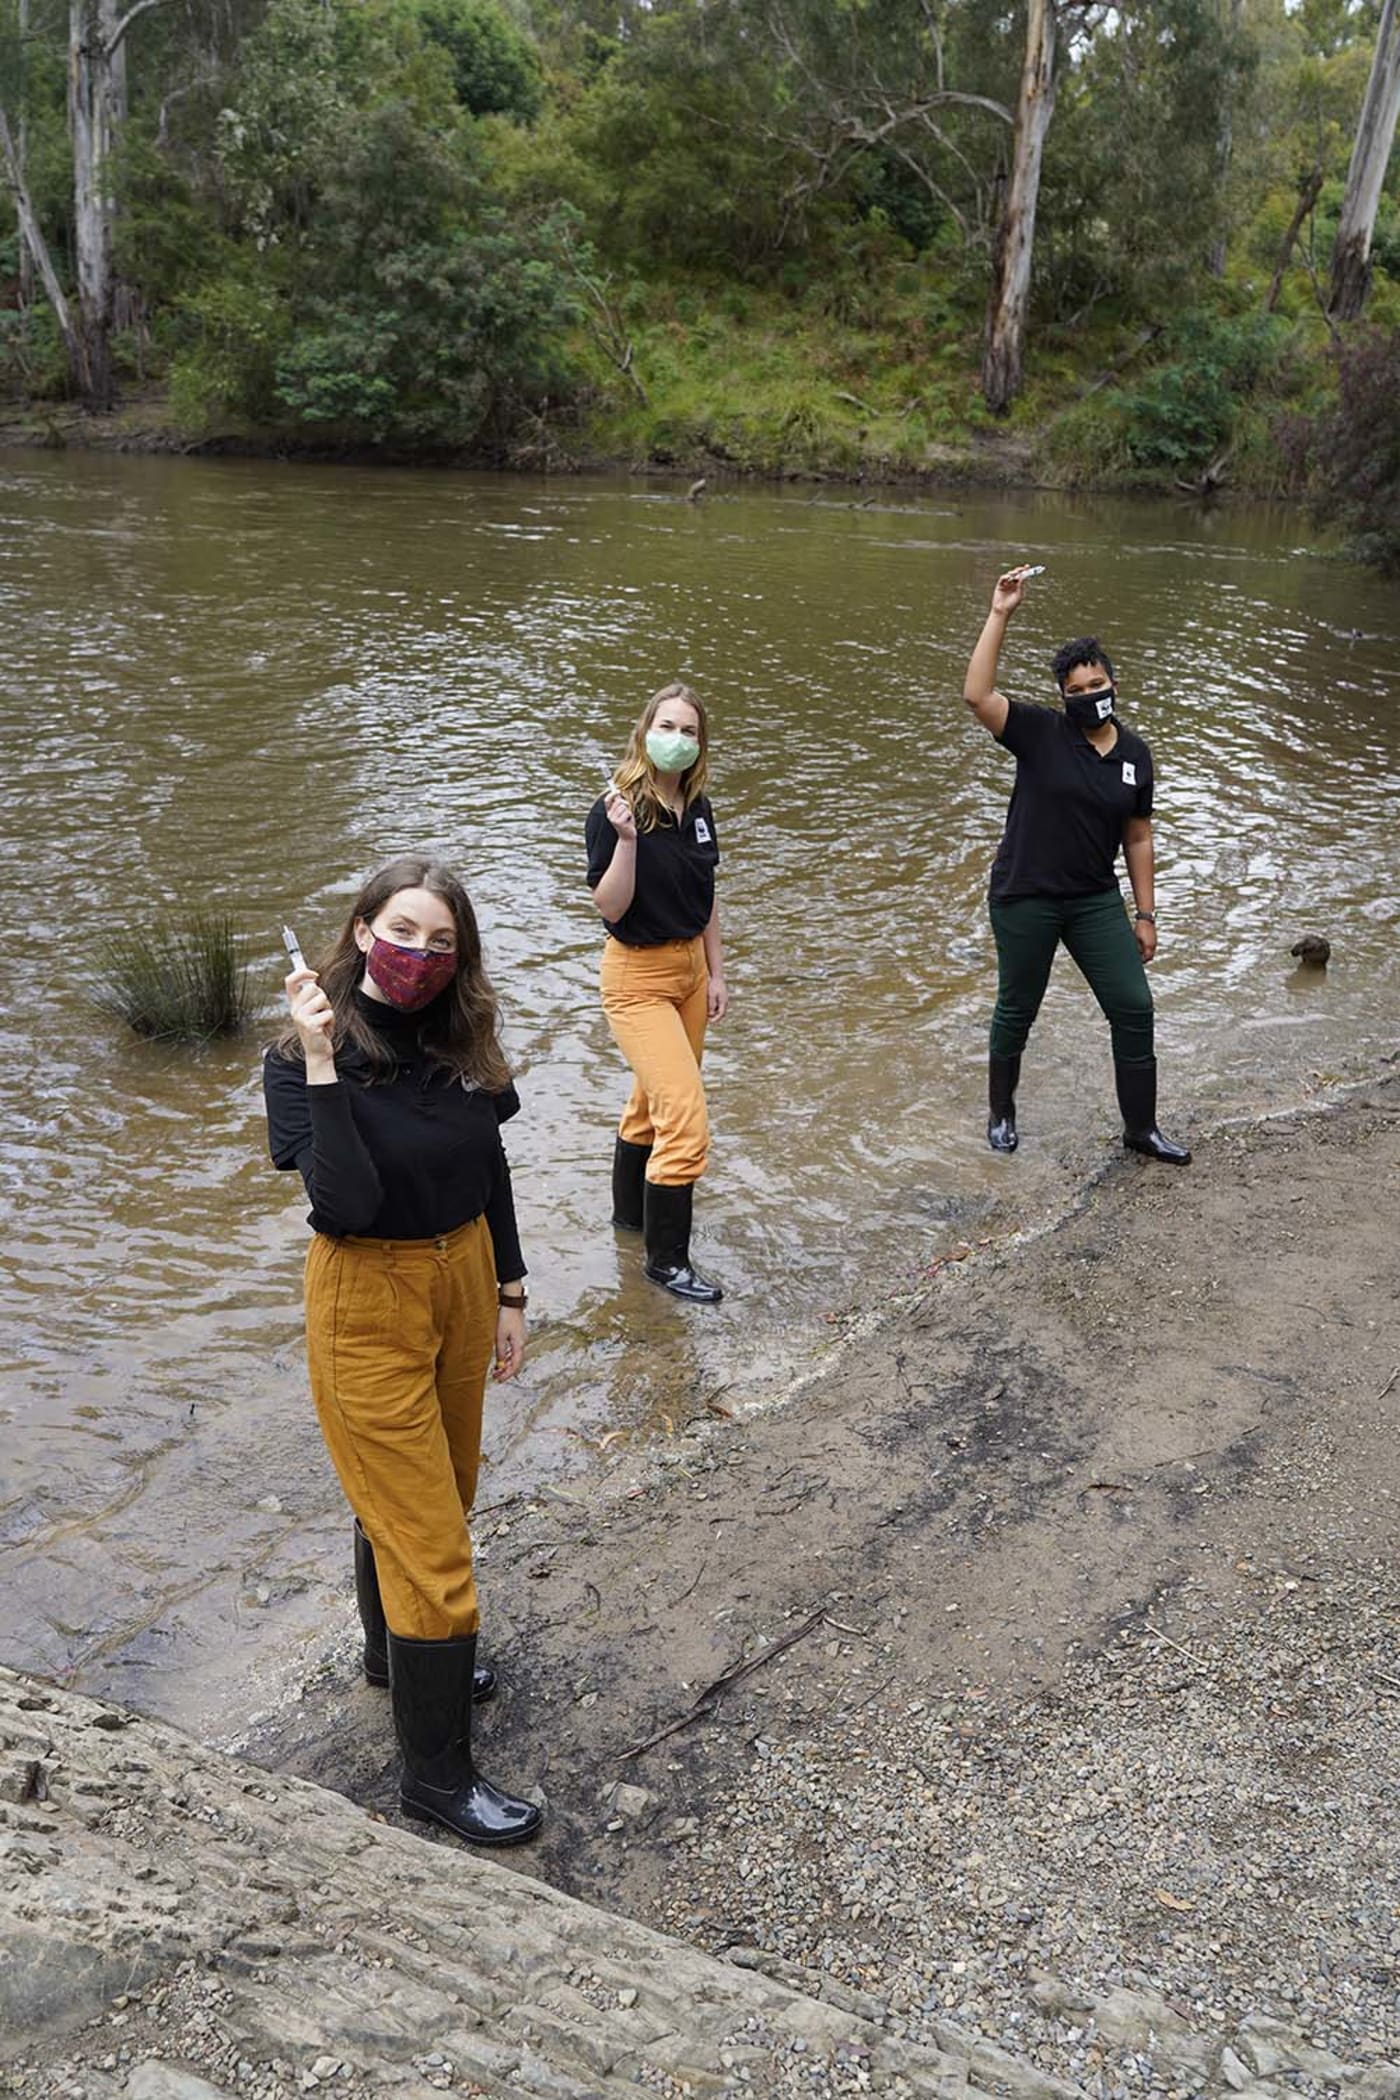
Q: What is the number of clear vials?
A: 3